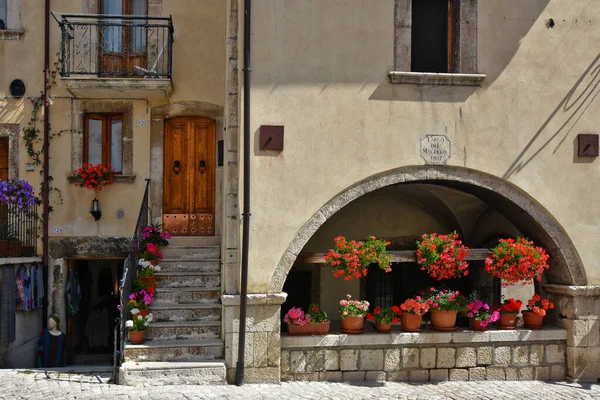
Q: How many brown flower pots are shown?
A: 13